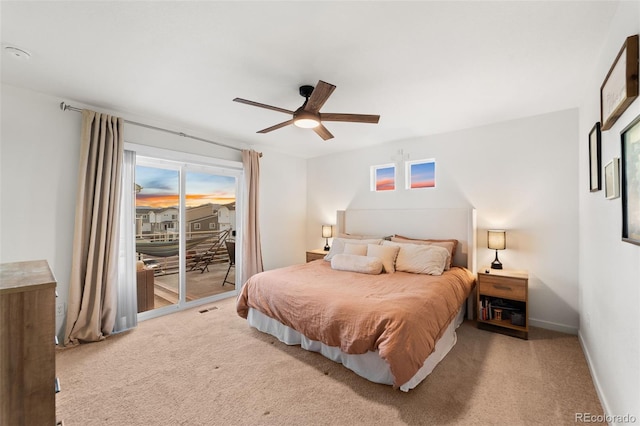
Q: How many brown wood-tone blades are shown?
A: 5